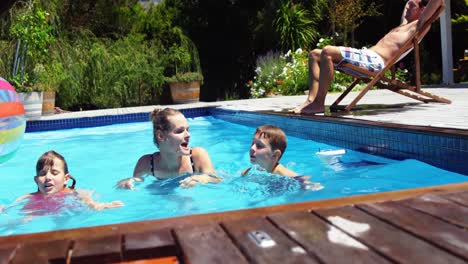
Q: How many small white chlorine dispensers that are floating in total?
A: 1